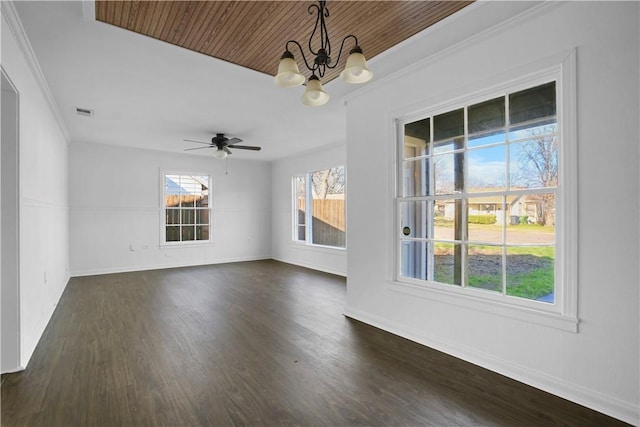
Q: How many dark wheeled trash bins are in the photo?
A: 1